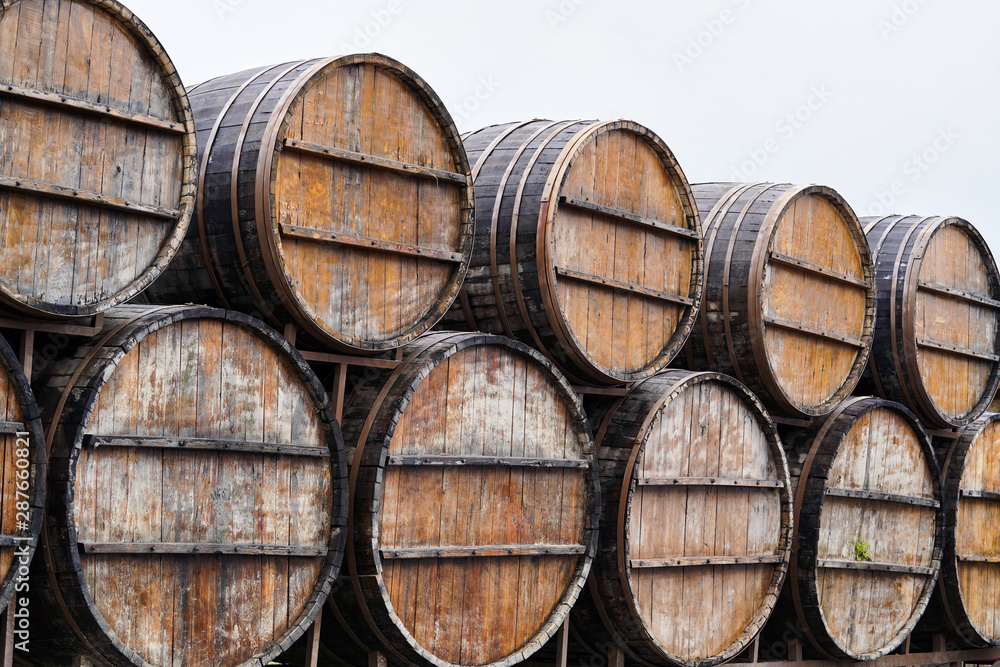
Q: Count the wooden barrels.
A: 11